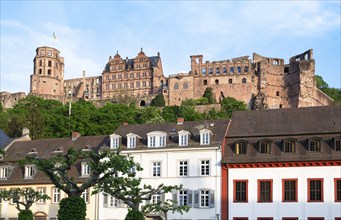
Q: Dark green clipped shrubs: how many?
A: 3